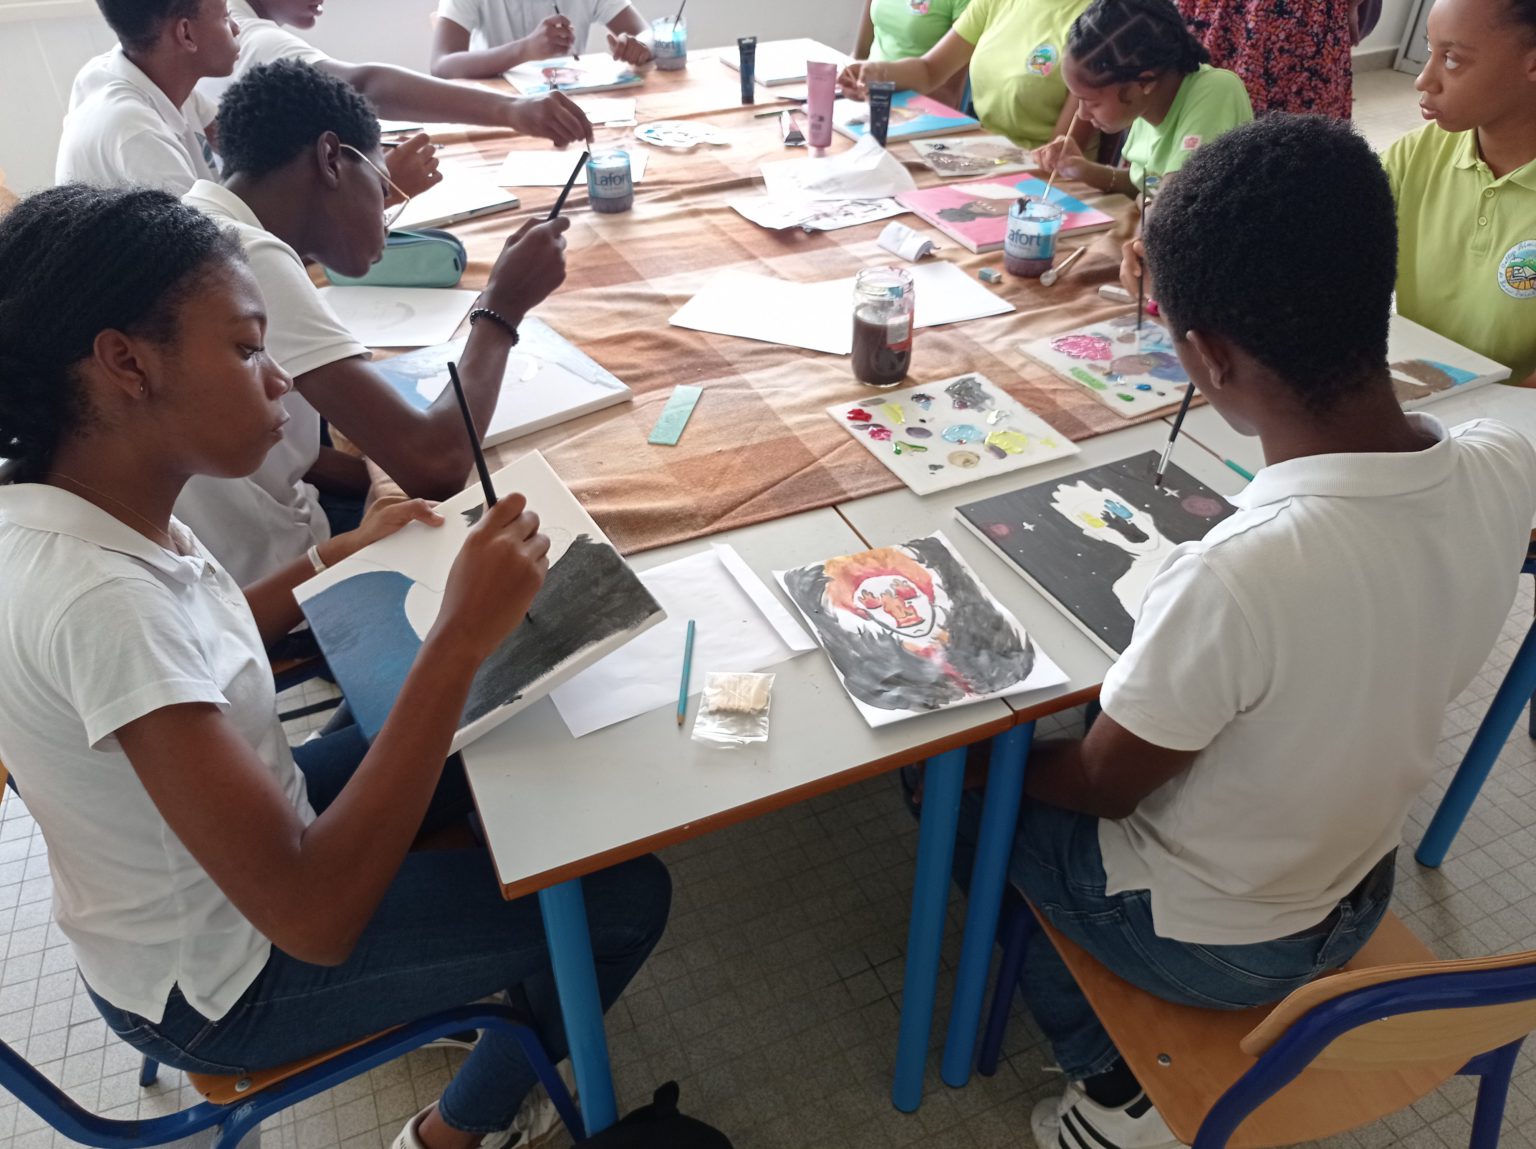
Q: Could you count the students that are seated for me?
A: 10